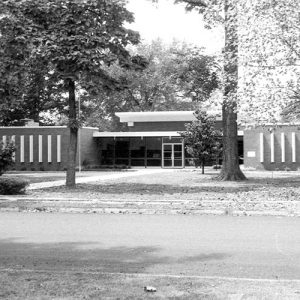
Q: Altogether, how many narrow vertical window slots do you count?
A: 11